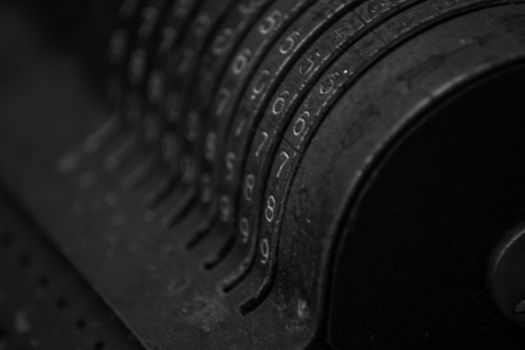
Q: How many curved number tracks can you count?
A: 9